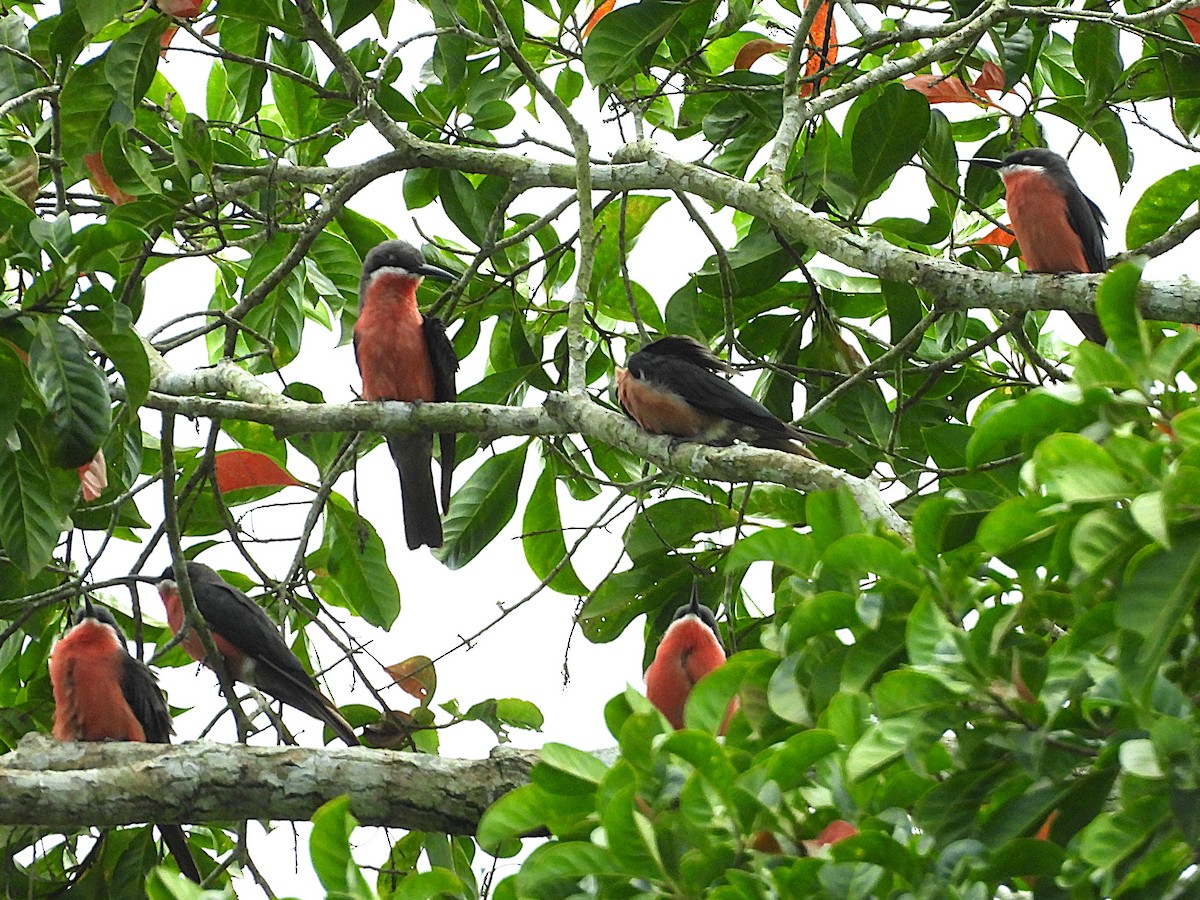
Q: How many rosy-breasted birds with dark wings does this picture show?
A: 6